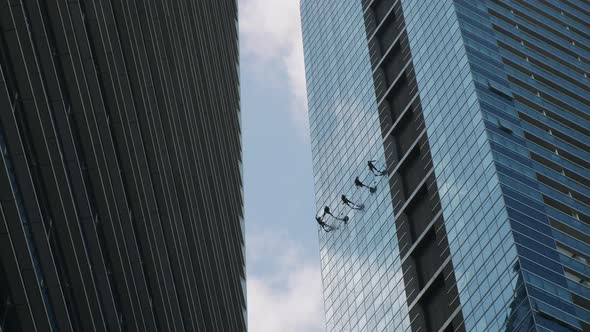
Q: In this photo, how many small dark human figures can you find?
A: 5